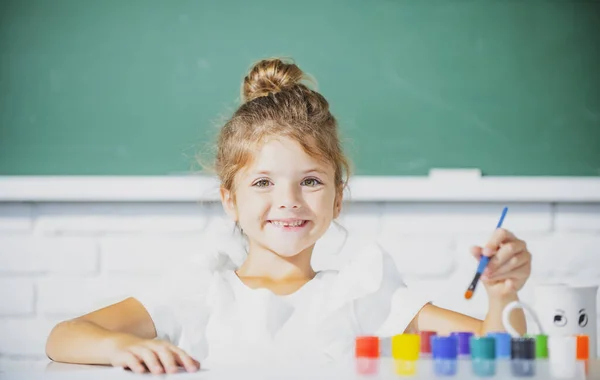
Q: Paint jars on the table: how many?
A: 12